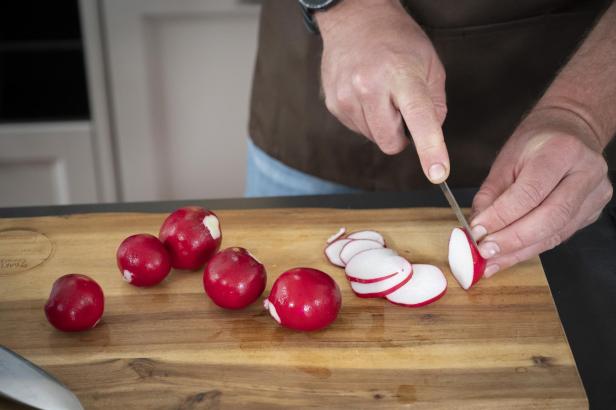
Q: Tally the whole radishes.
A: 5